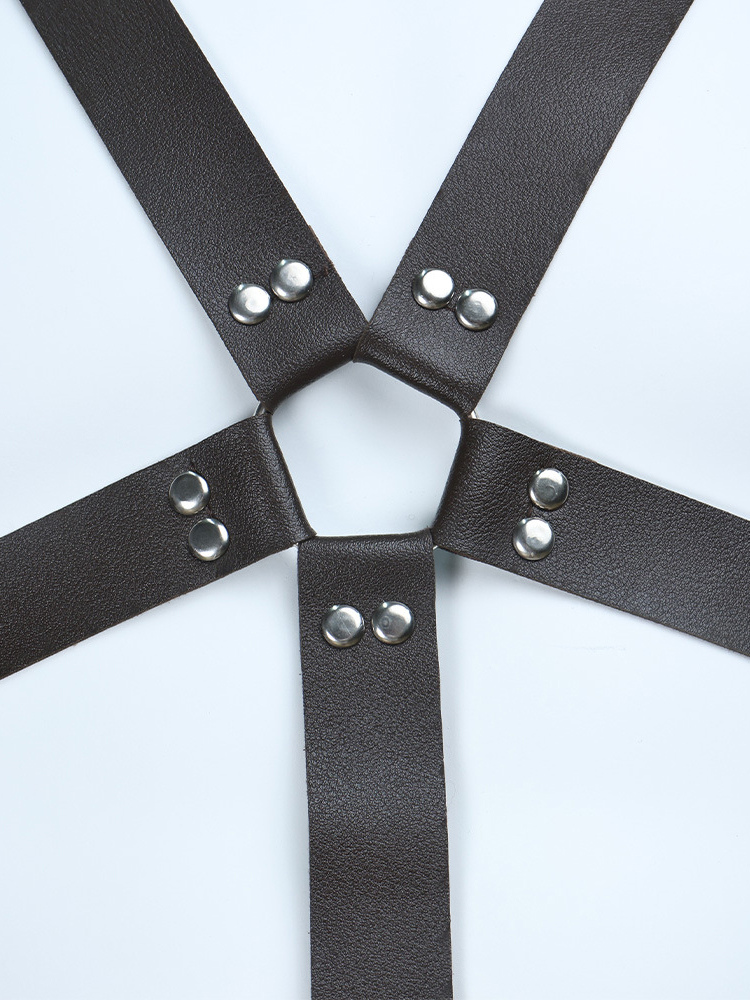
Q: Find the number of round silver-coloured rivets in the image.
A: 10